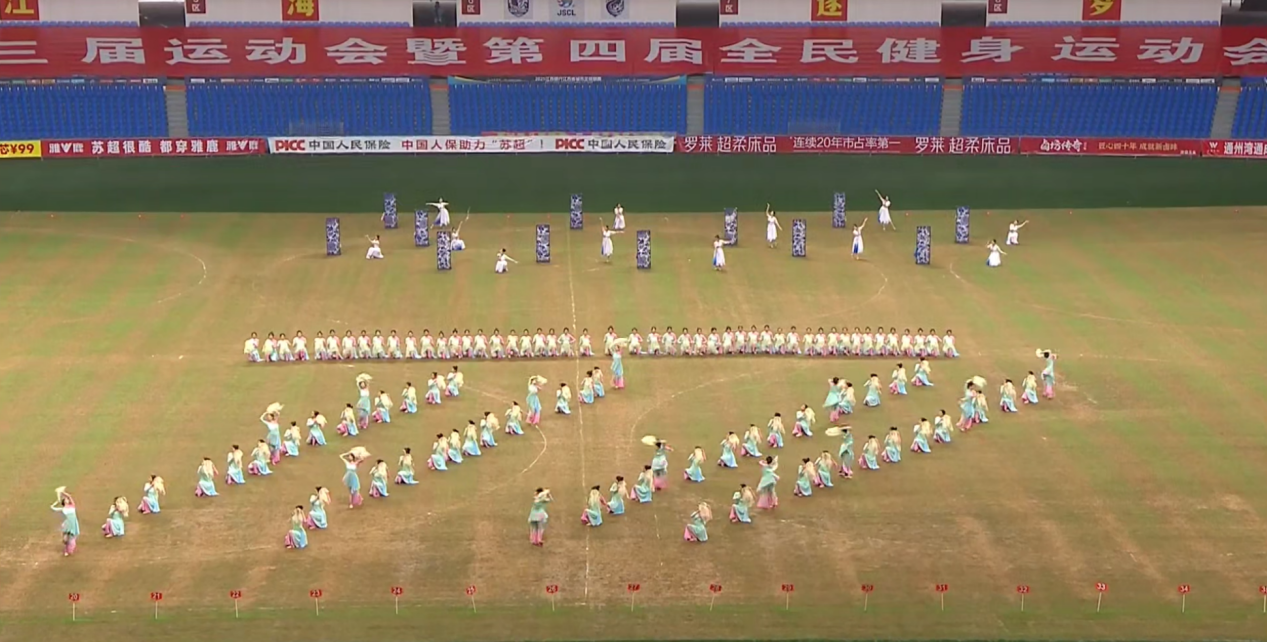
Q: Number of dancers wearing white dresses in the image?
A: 12